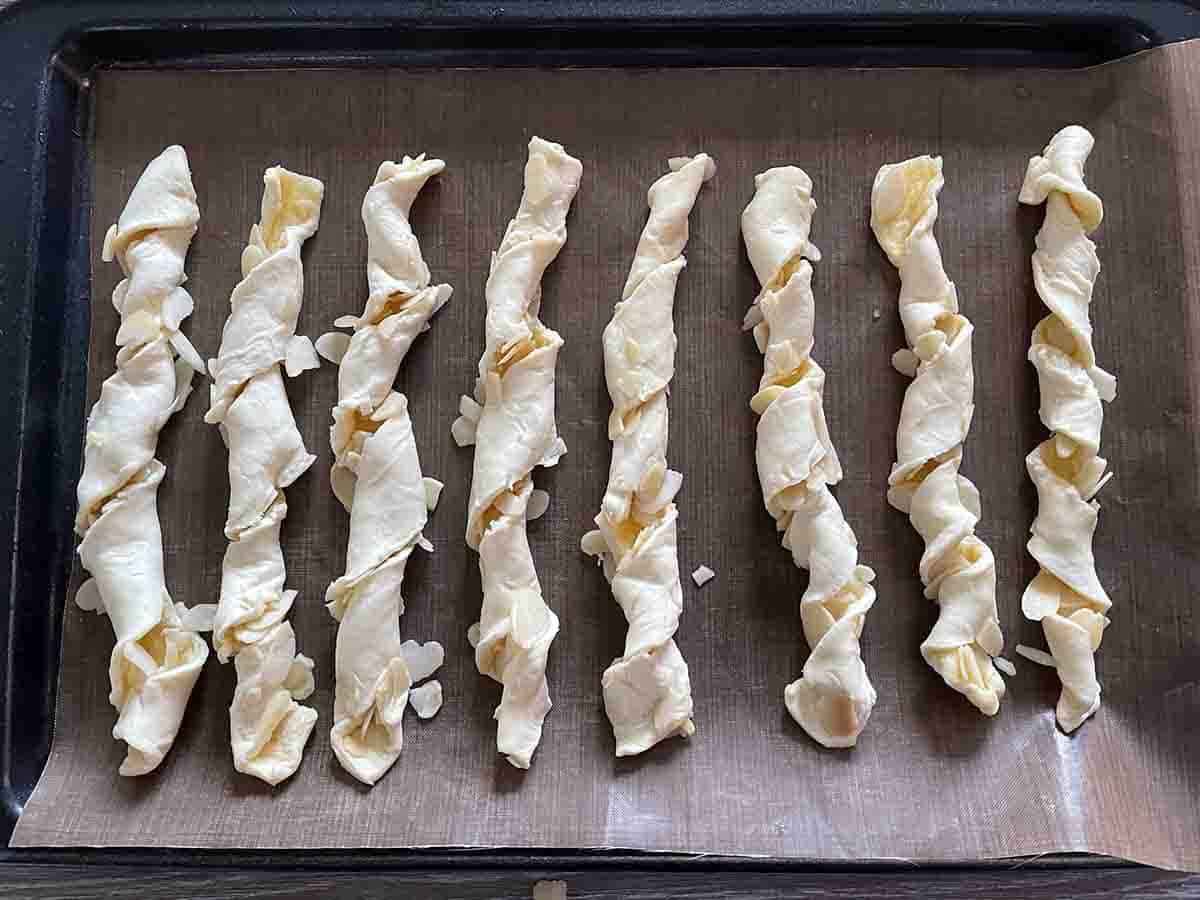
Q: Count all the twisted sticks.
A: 8